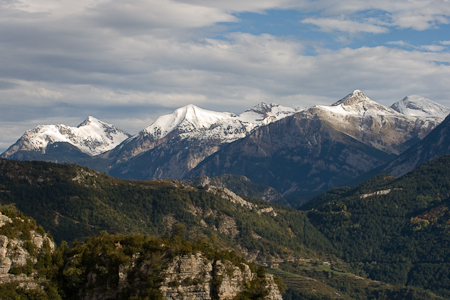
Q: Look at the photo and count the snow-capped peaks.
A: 5